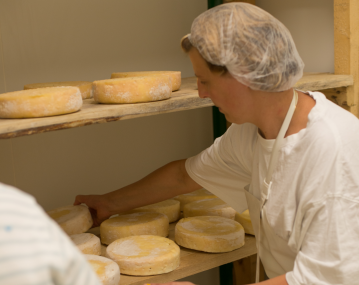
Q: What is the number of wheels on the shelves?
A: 14